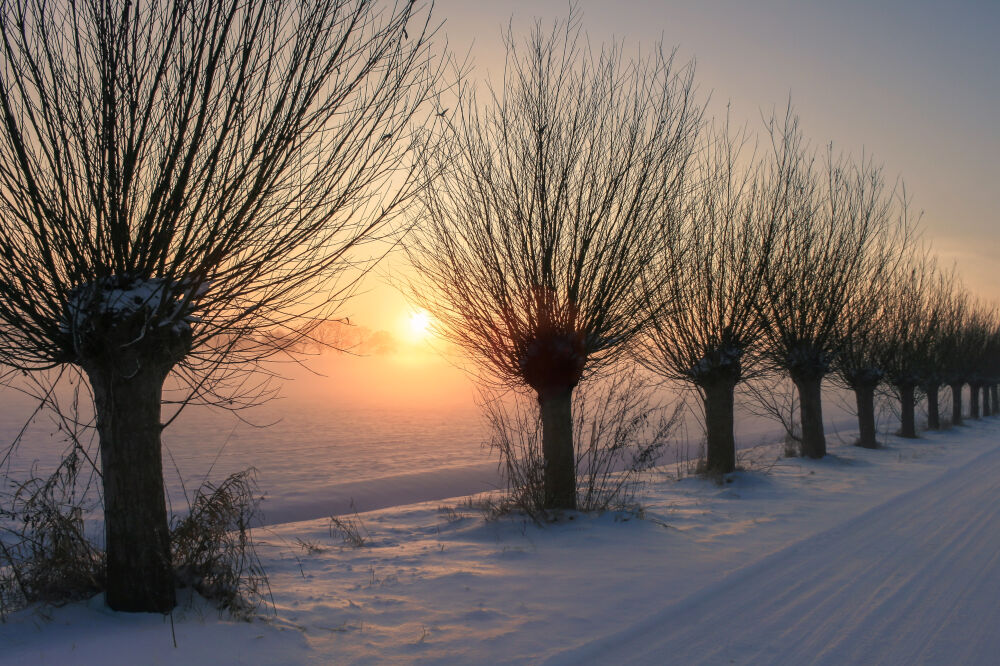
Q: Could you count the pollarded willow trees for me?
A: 11